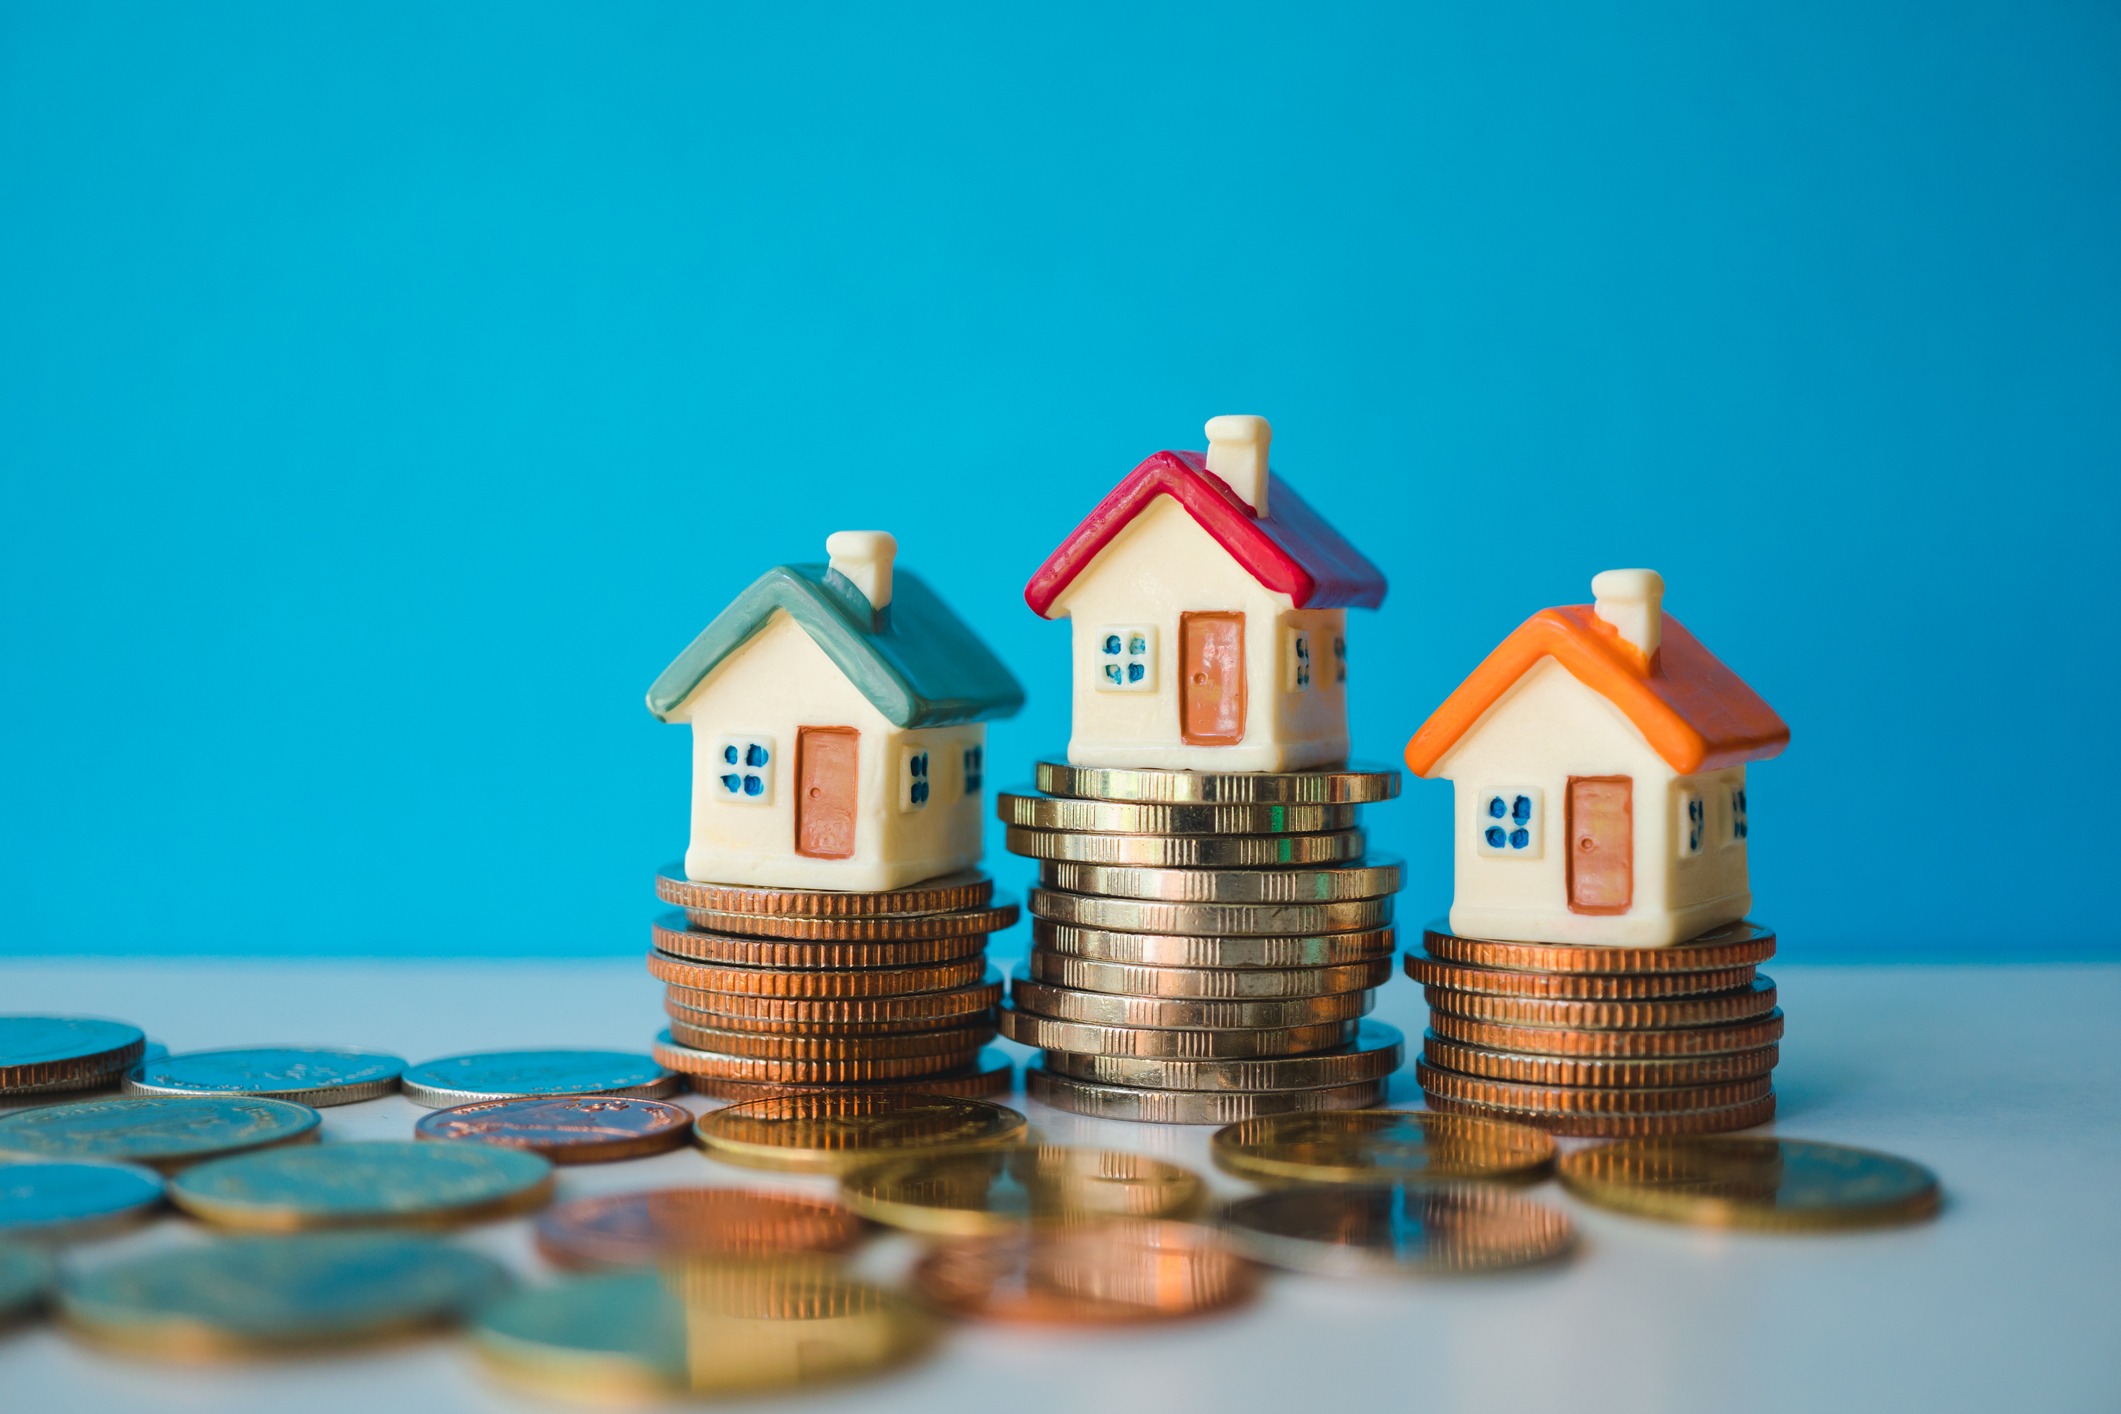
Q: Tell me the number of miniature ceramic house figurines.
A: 3